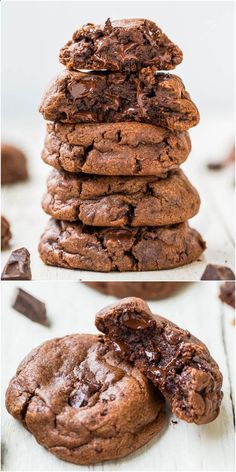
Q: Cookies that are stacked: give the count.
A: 5